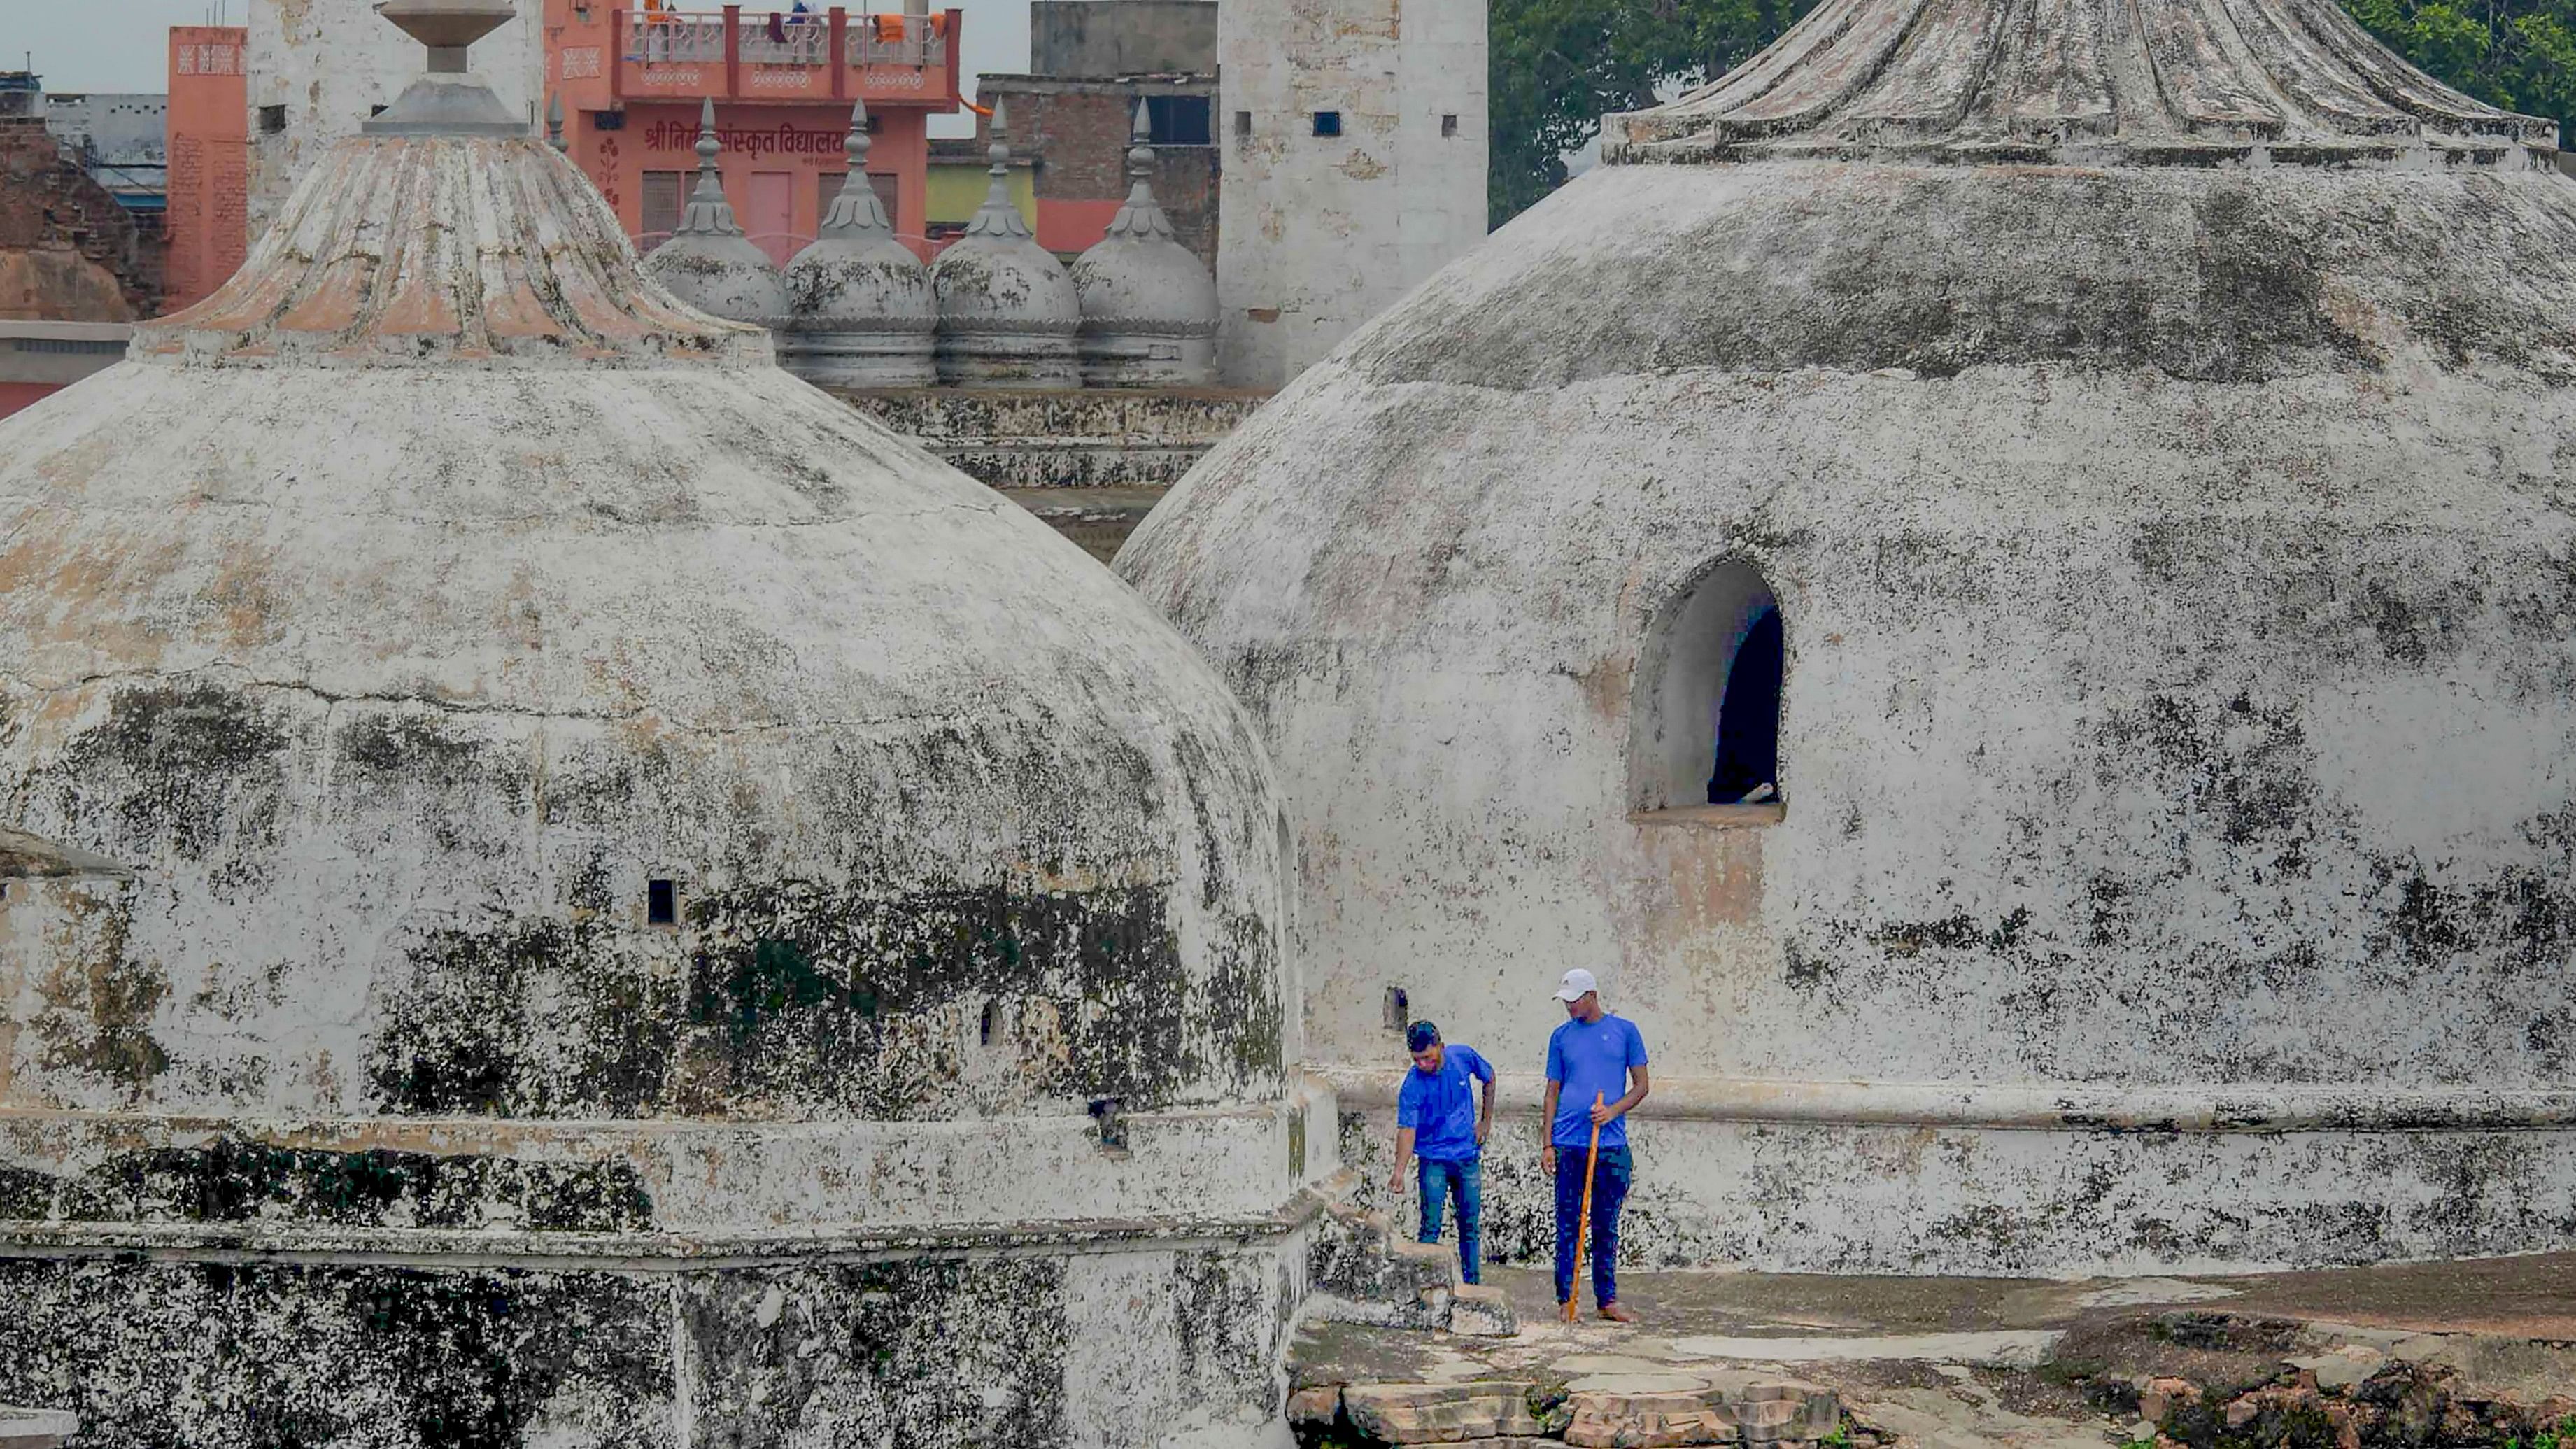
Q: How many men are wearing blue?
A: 2